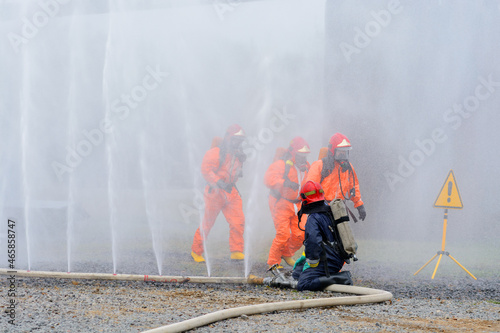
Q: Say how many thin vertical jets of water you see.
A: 6